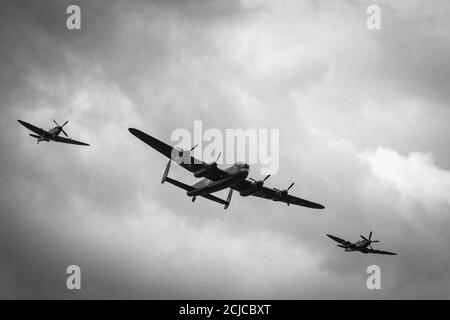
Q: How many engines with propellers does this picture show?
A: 6